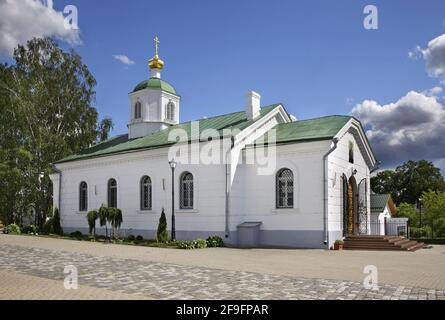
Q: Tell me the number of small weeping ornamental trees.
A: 3